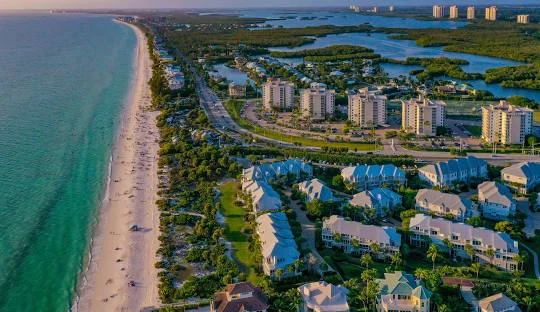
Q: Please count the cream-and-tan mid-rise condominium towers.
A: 5